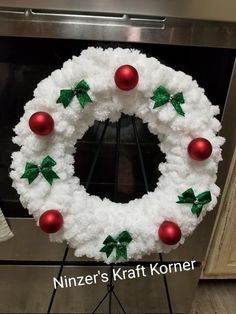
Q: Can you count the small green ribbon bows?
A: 5